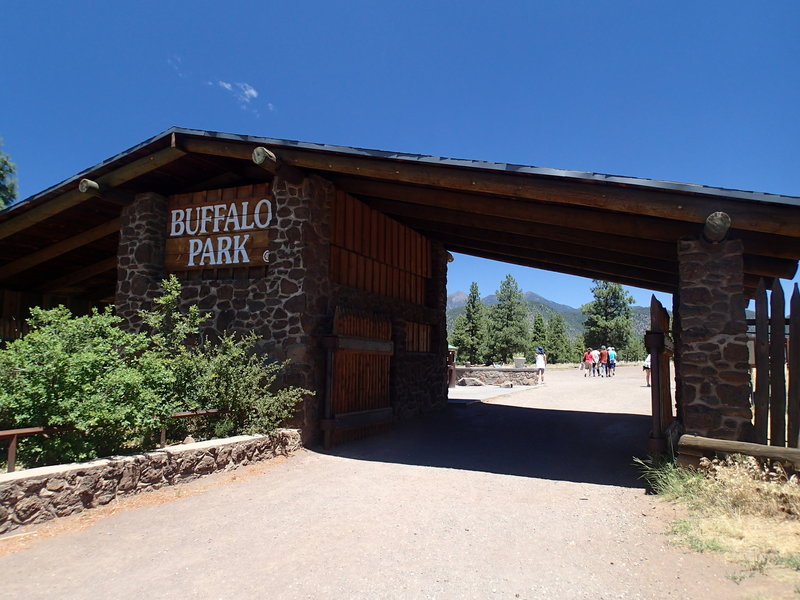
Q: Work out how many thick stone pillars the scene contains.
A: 3